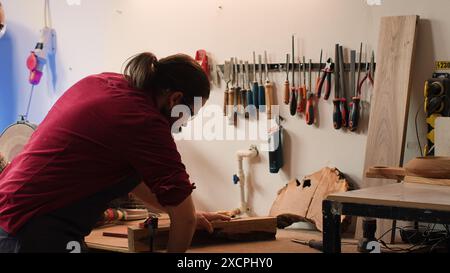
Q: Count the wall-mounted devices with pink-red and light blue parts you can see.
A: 1